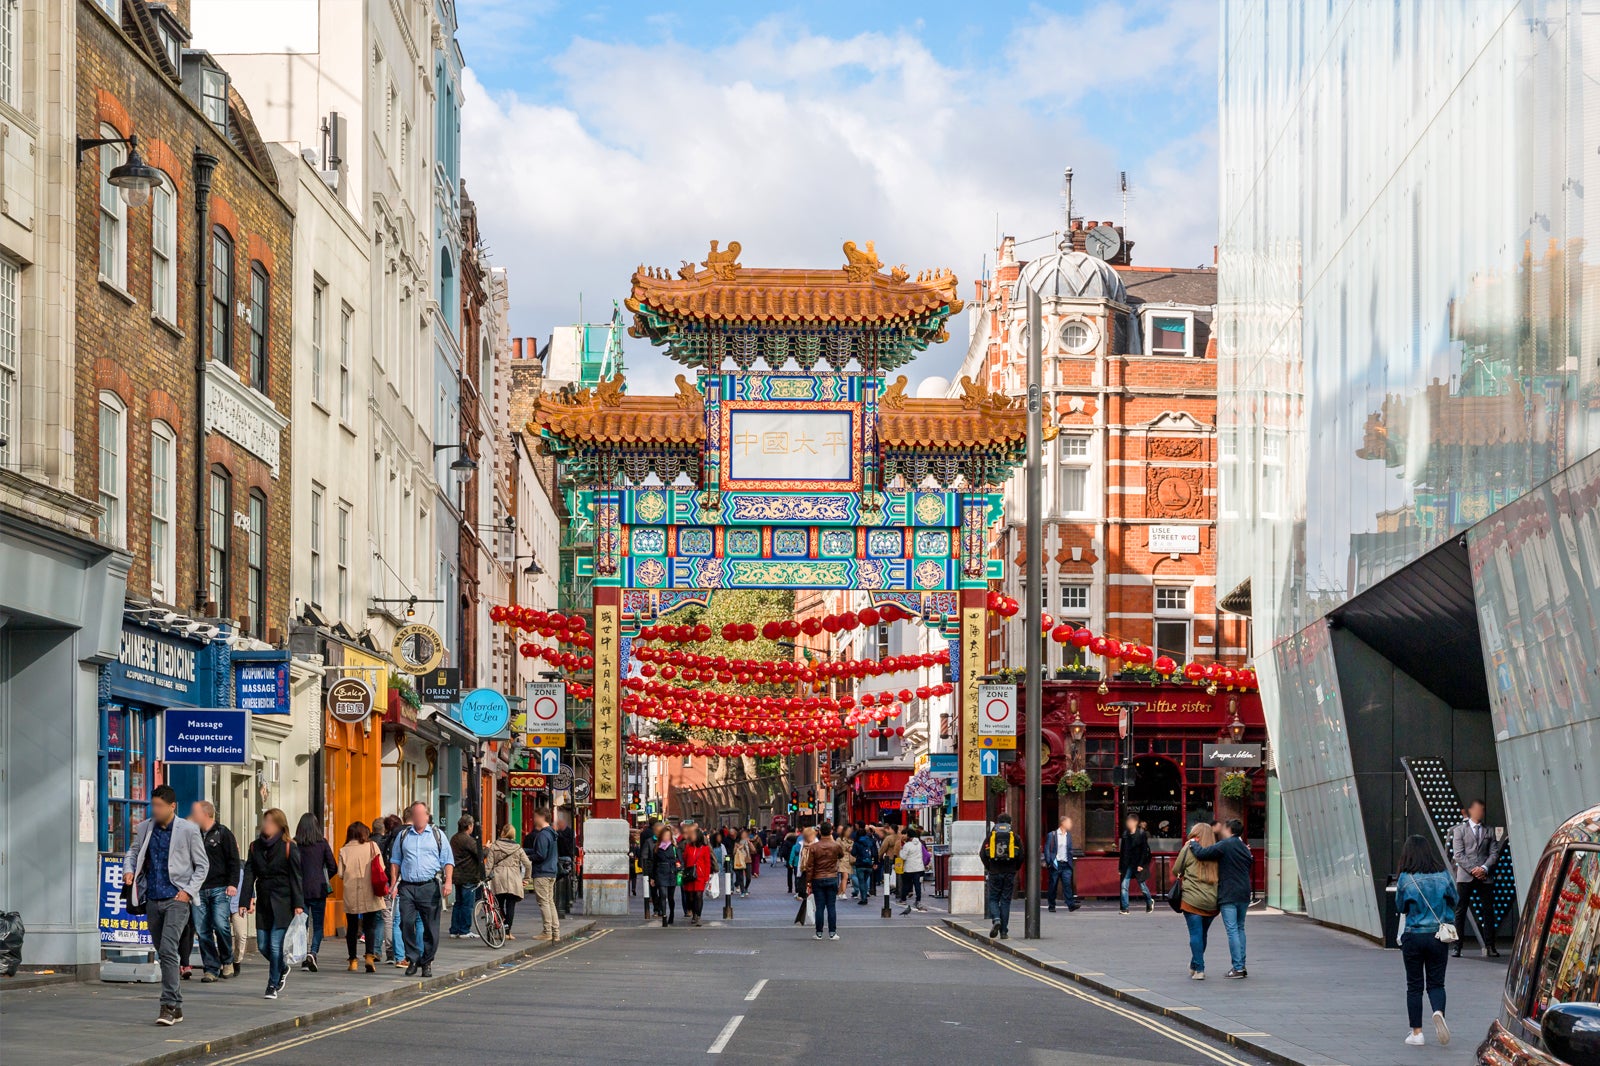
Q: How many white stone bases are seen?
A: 2